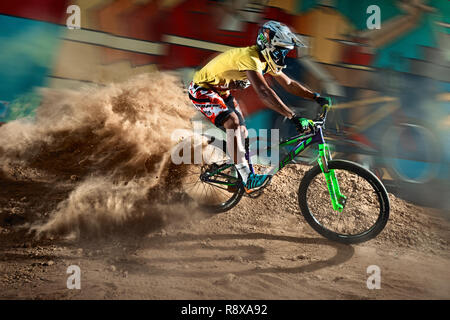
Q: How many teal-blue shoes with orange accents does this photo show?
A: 1